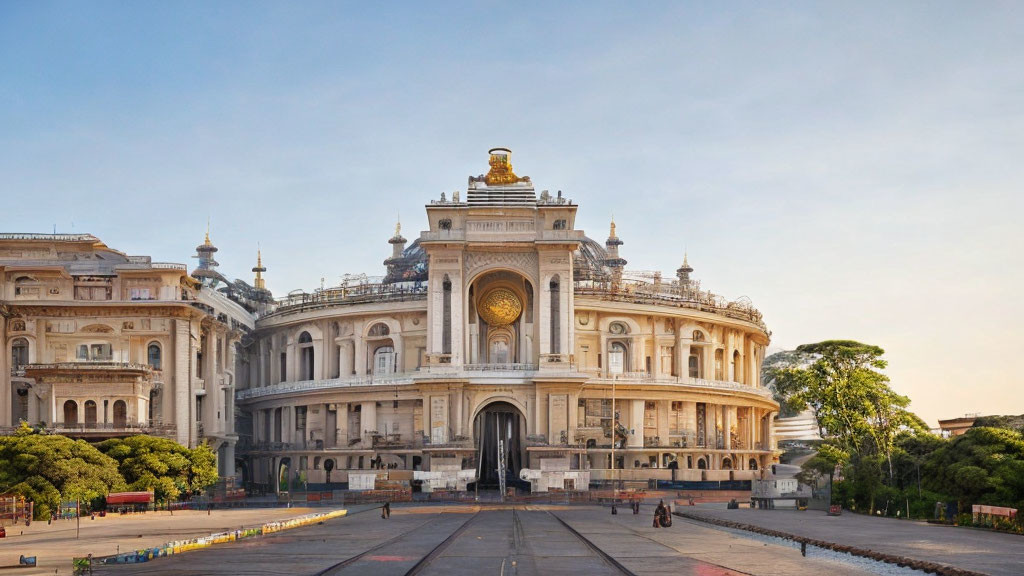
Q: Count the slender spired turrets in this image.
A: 5